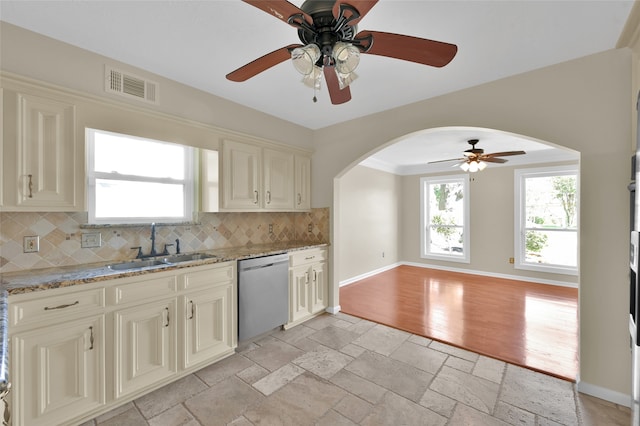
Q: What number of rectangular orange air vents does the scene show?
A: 0